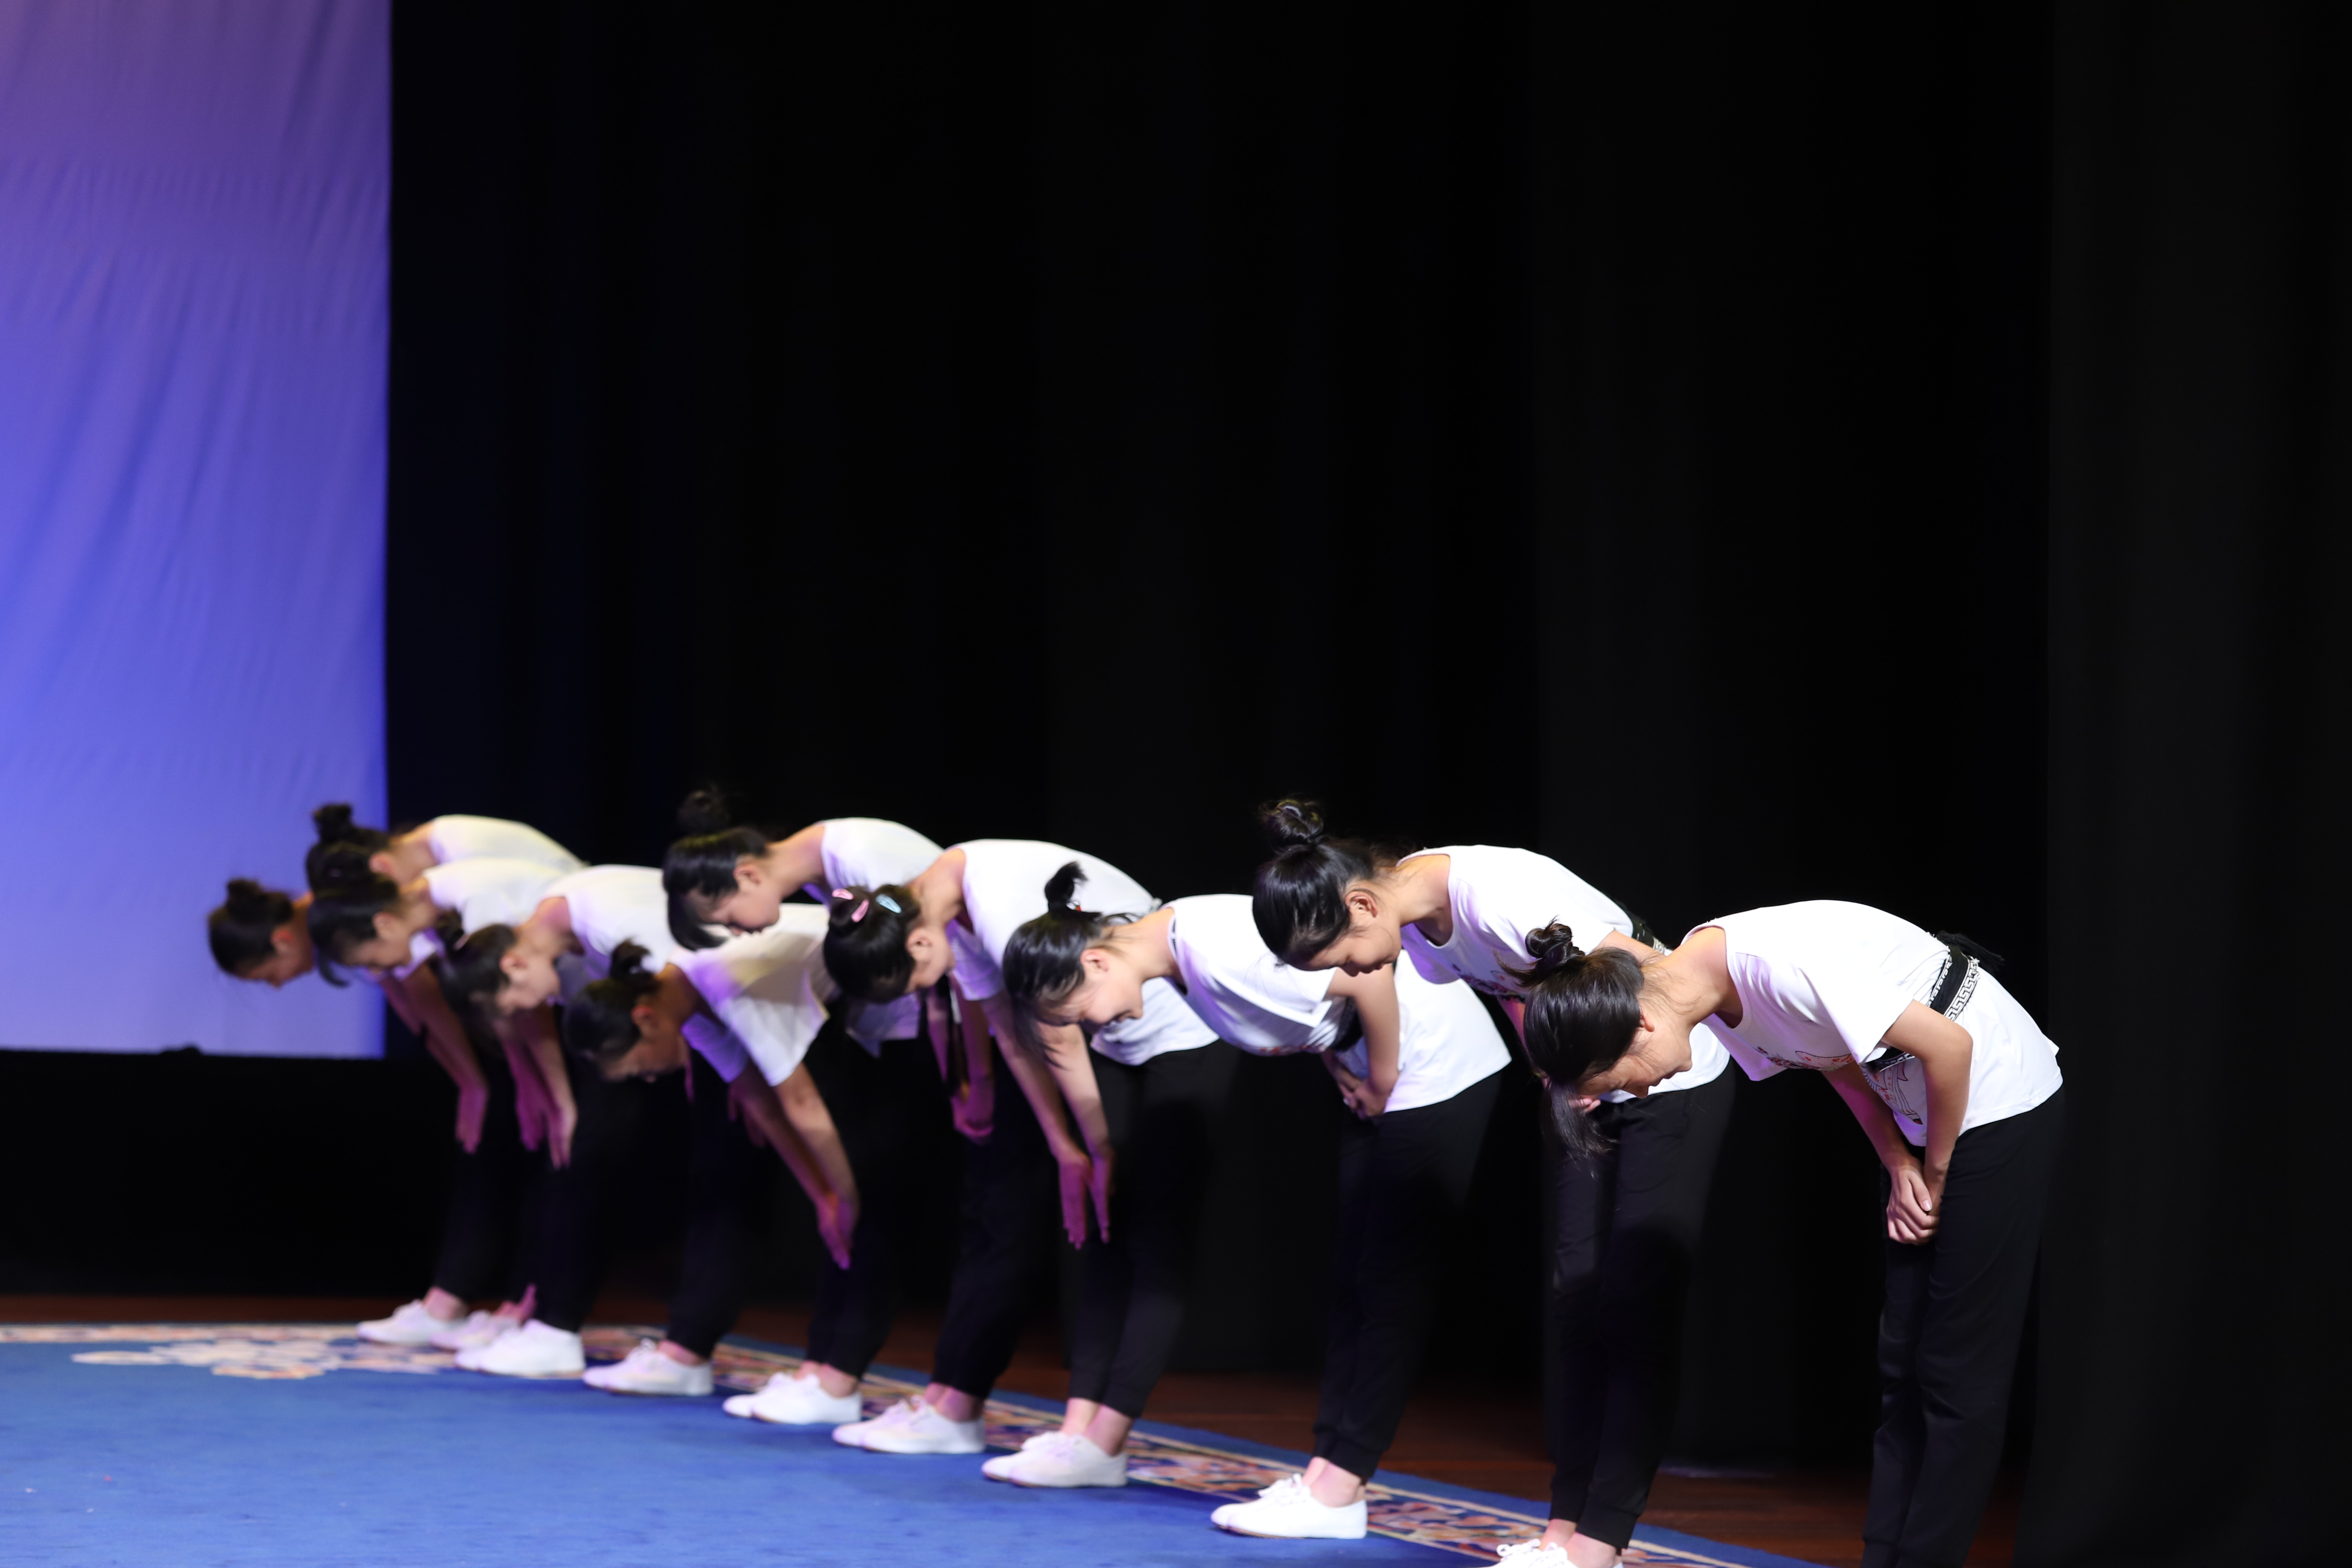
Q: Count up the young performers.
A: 10